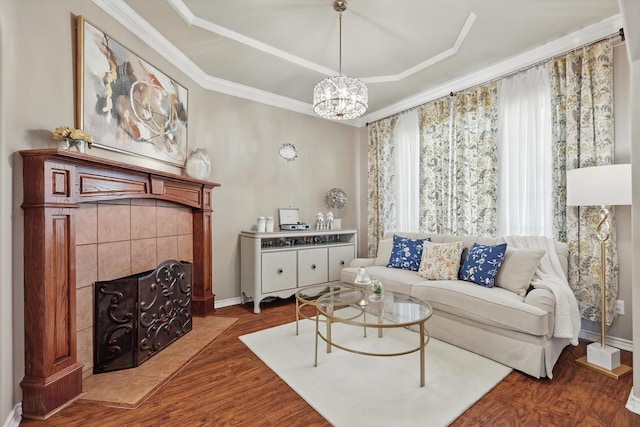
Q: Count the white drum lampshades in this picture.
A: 1